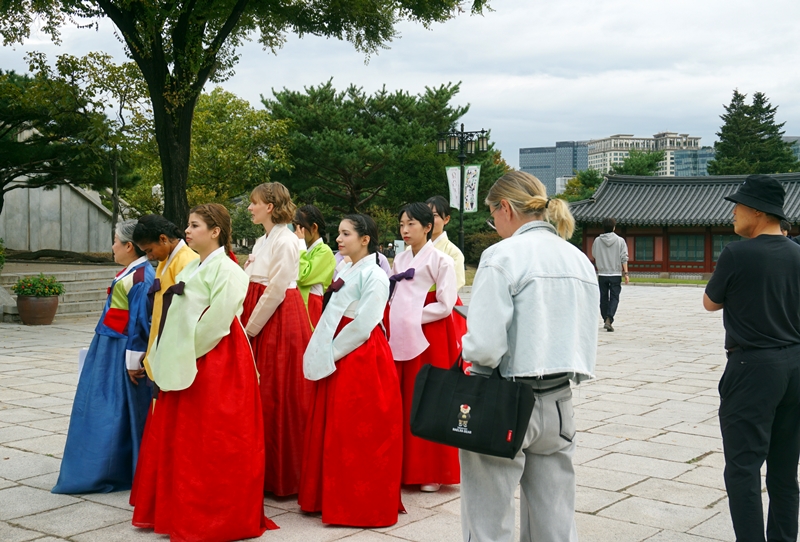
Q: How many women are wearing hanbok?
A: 9